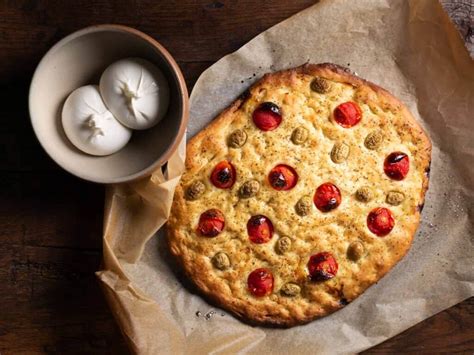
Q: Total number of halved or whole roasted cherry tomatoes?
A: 11